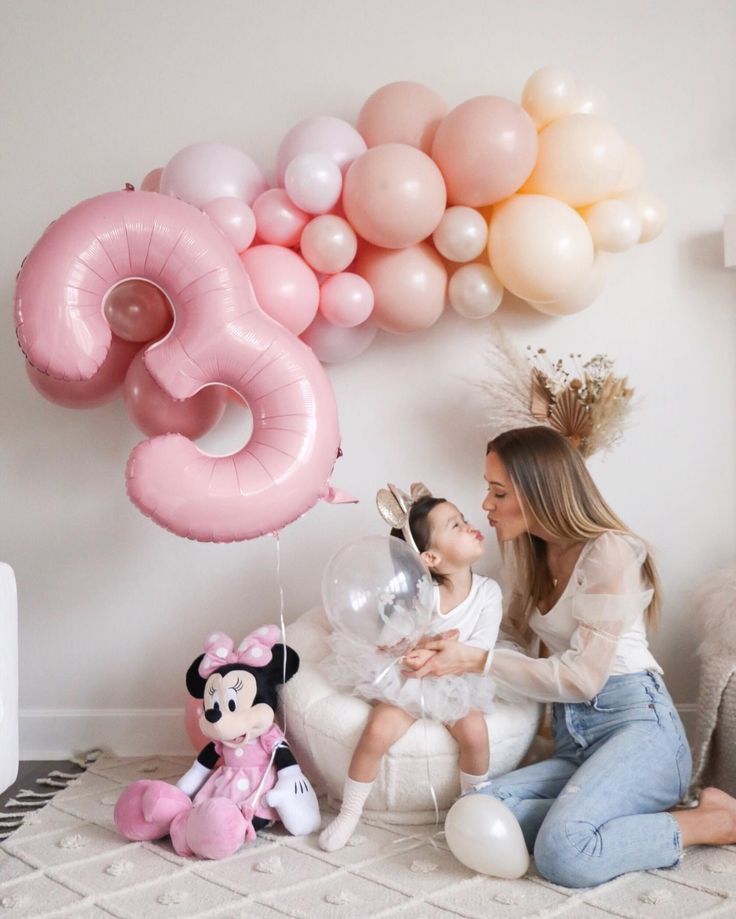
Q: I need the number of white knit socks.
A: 2